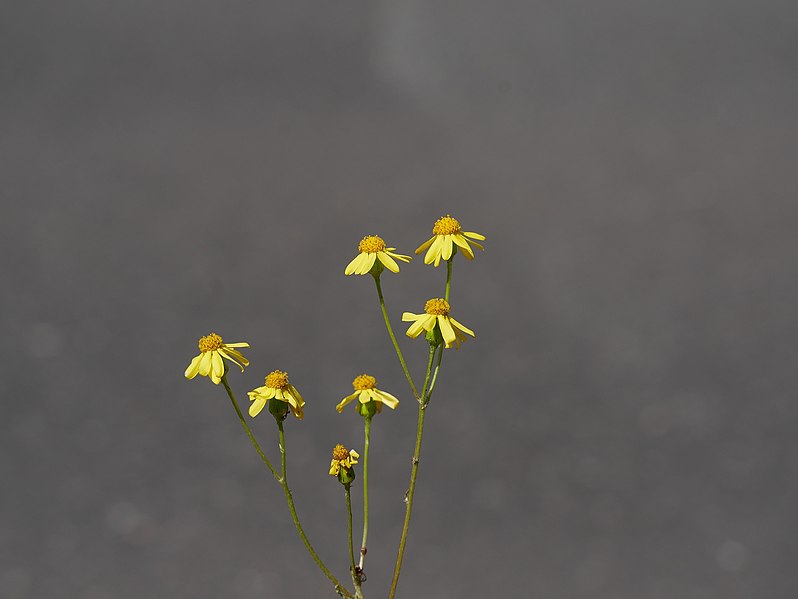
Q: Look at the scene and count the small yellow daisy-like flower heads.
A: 7